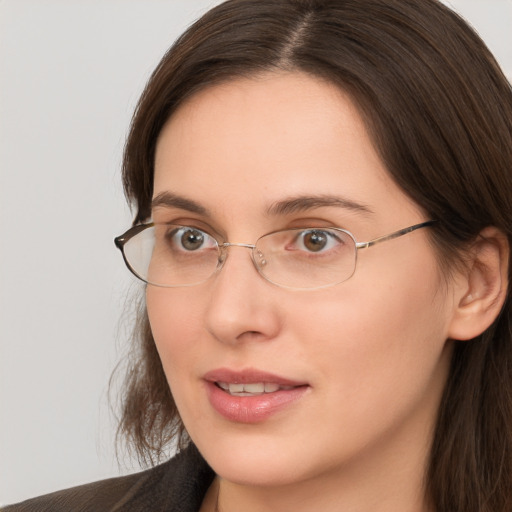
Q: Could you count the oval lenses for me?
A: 2